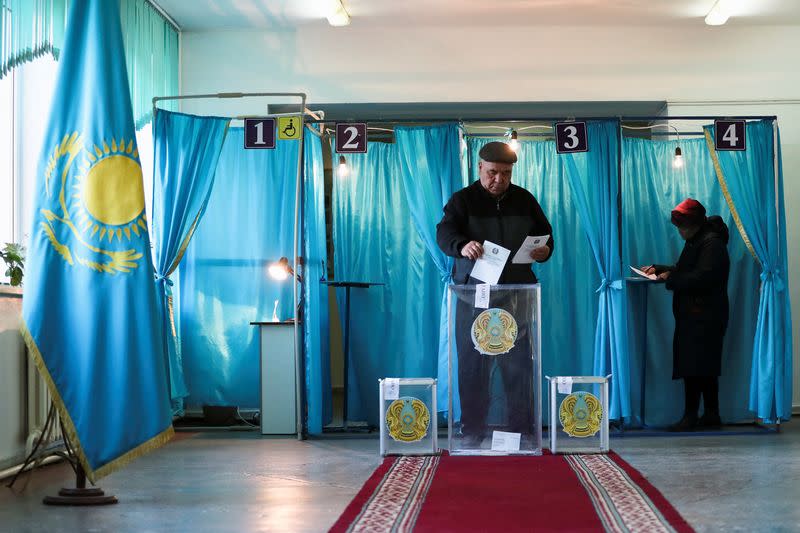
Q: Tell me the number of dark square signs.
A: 4